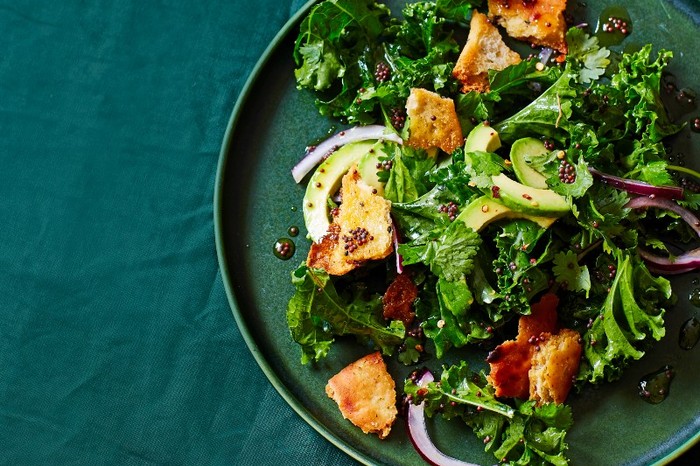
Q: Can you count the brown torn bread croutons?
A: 8